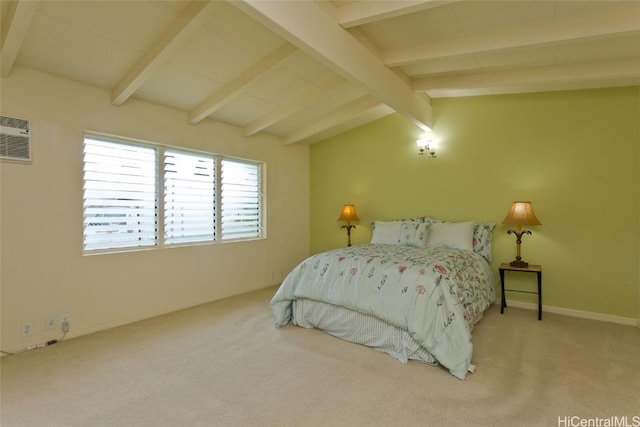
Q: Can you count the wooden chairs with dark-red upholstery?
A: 0